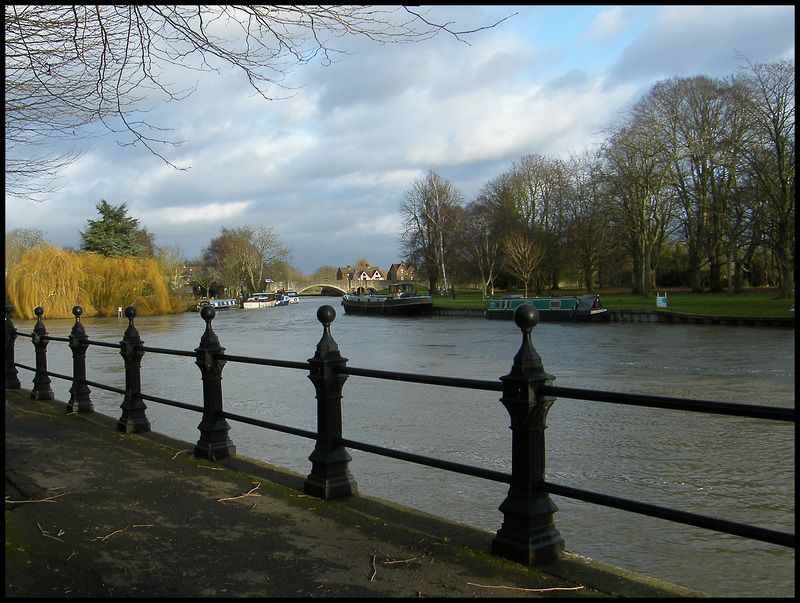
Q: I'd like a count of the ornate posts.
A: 7